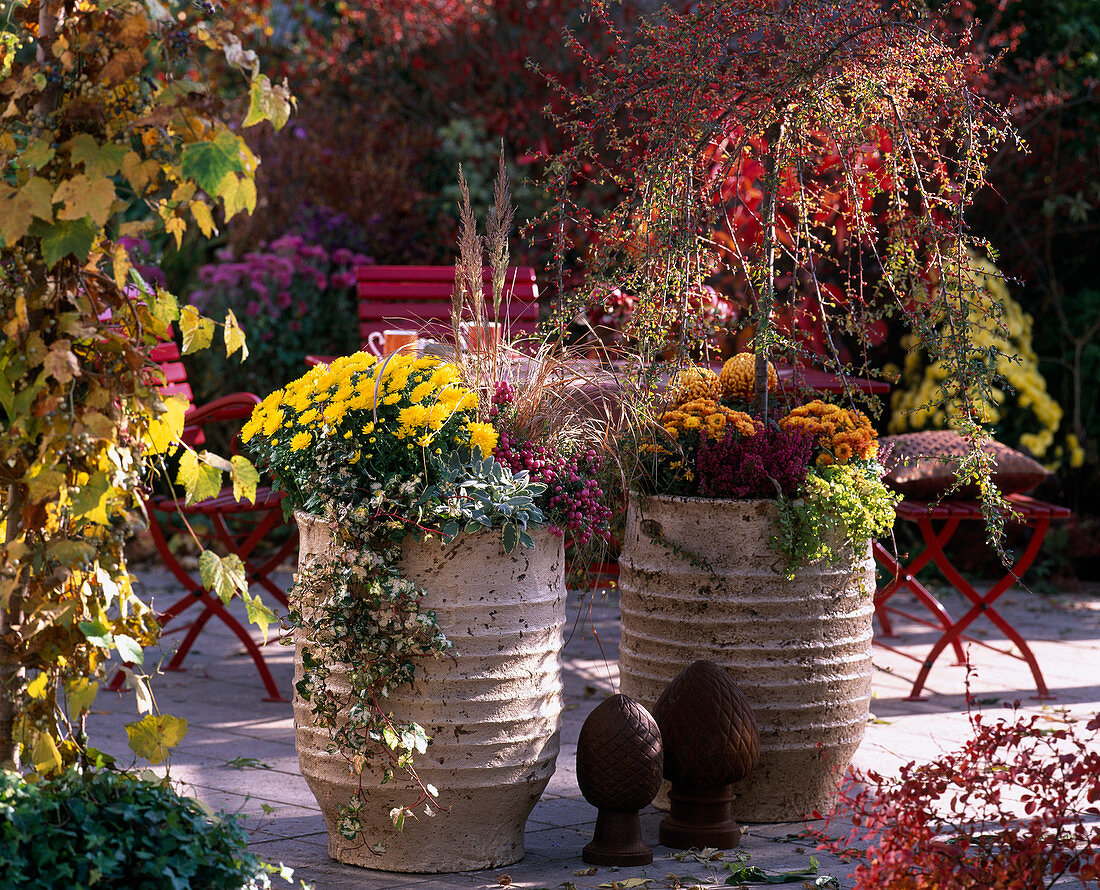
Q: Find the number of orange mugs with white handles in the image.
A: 2